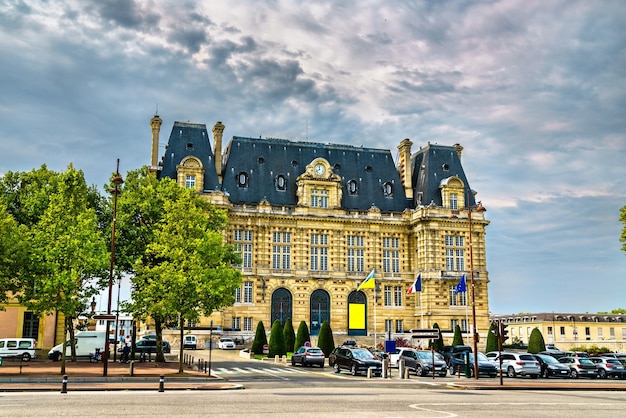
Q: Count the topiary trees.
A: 9